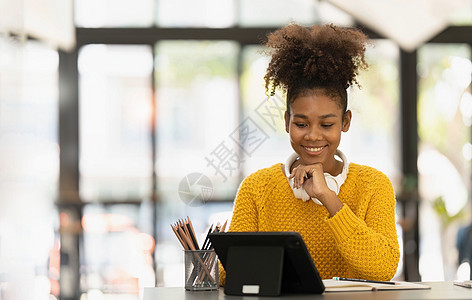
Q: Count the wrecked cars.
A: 0